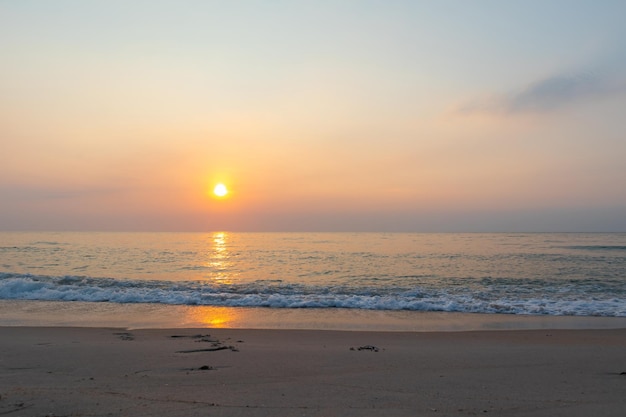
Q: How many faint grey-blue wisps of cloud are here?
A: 1